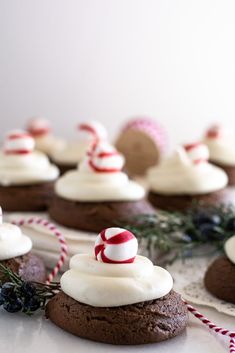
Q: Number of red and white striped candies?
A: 7